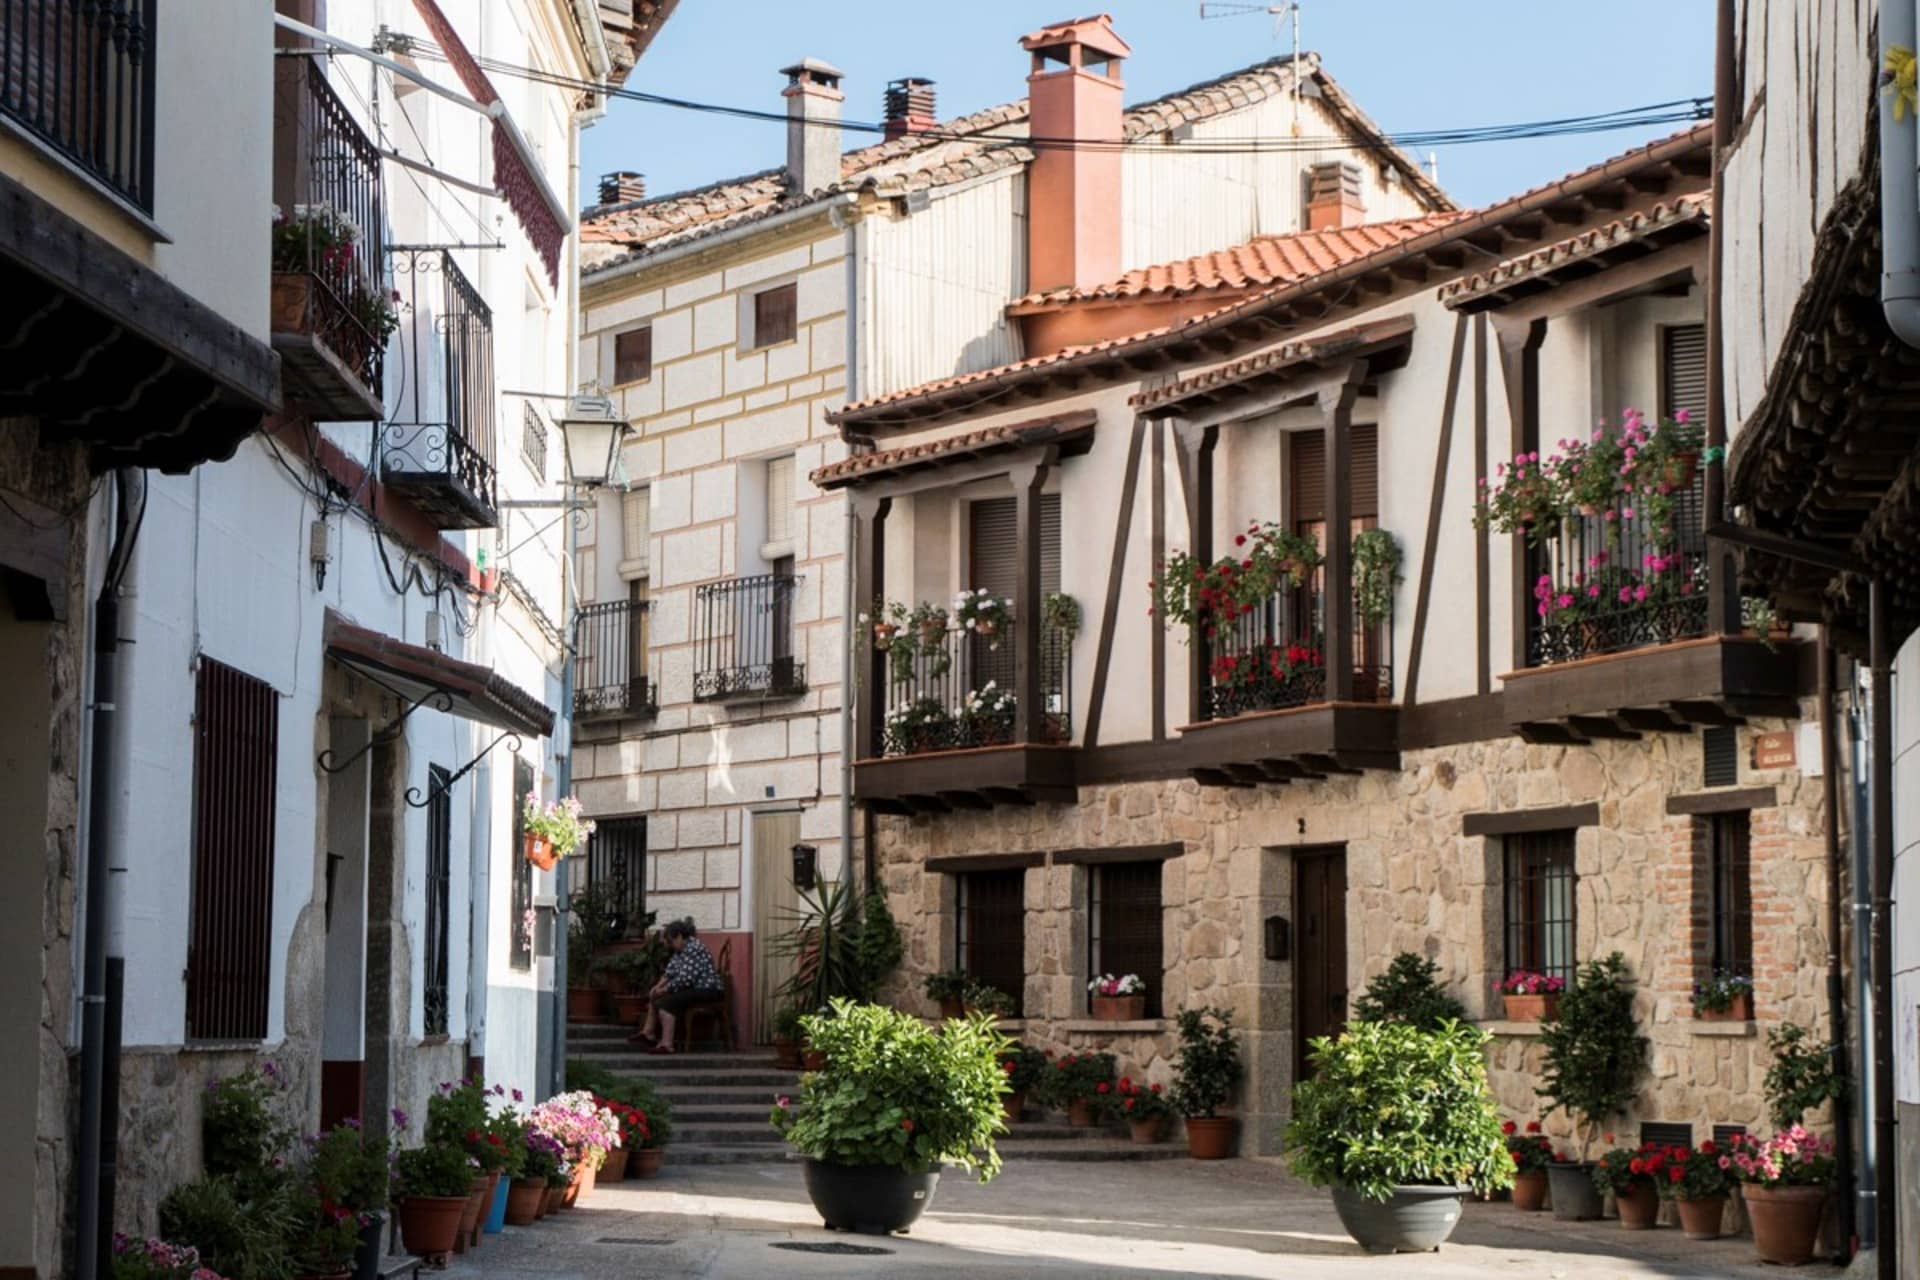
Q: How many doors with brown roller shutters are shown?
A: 3